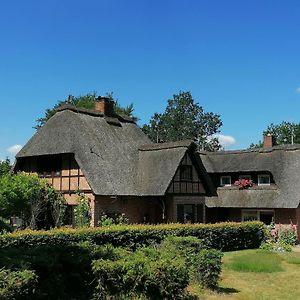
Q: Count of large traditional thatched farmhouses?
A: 2